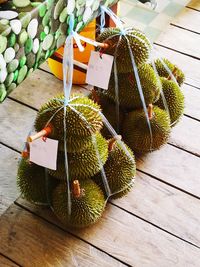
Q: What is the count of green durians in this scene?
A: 11